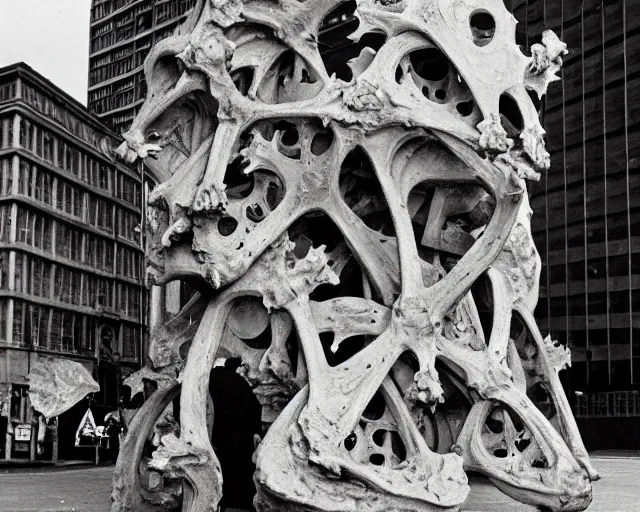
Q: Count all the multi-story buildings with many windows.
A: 3